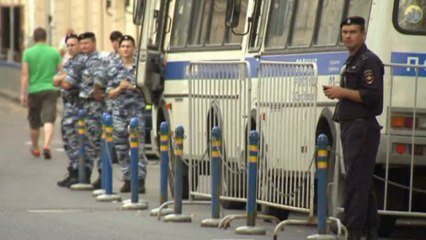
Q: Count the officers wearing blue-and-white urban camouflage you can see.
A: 4